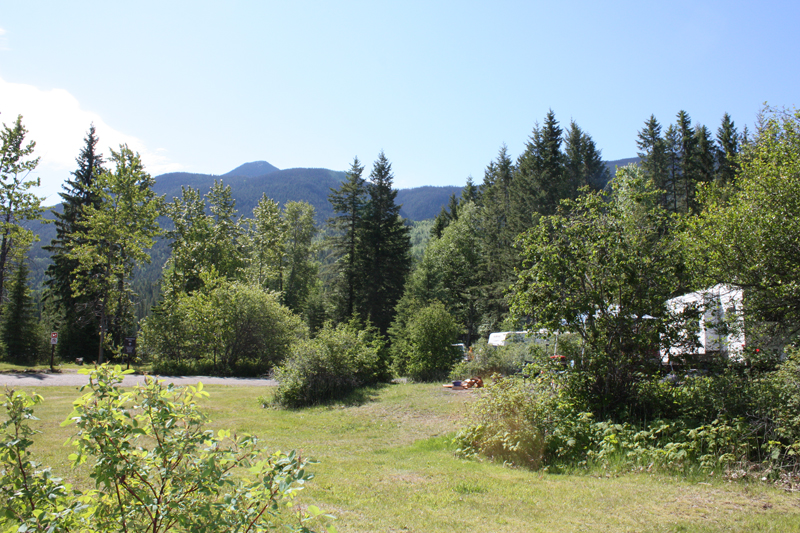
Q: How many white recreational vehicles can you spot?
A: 2